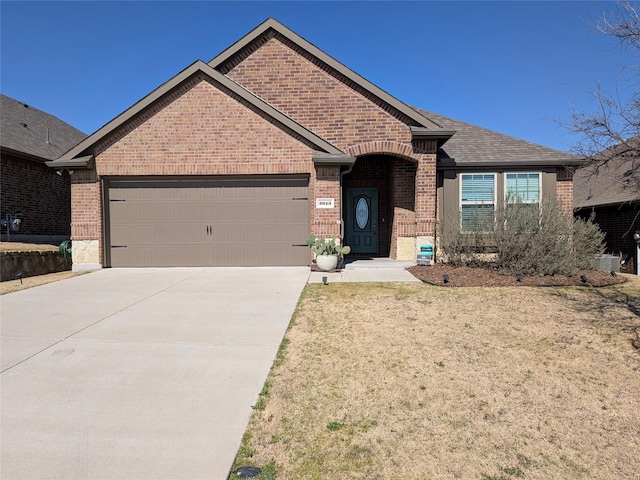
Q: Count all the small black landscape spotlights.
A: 6